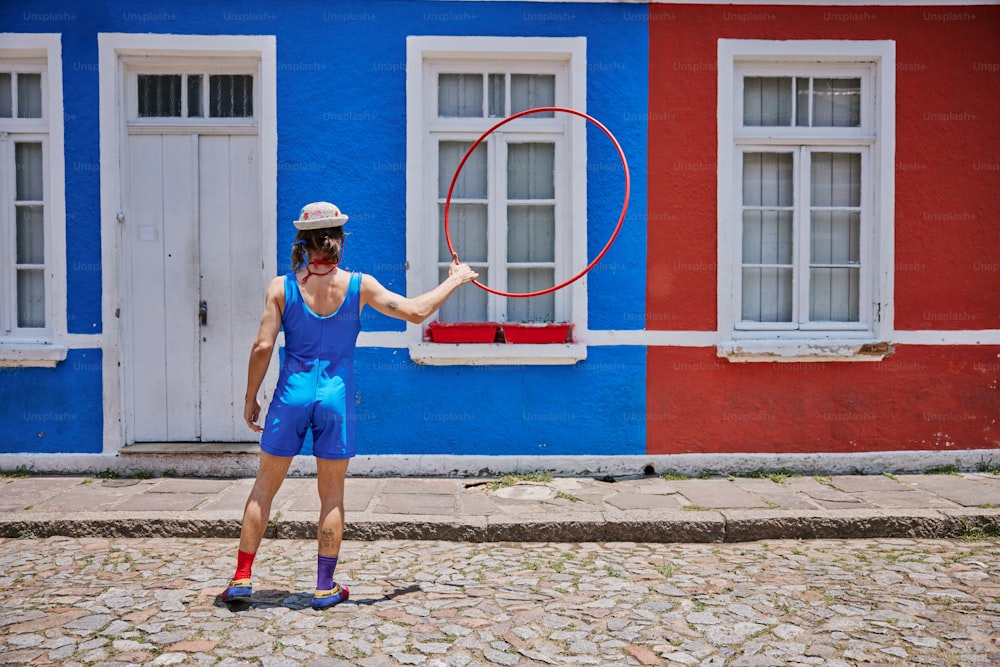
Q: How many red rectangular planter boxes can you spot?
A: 2